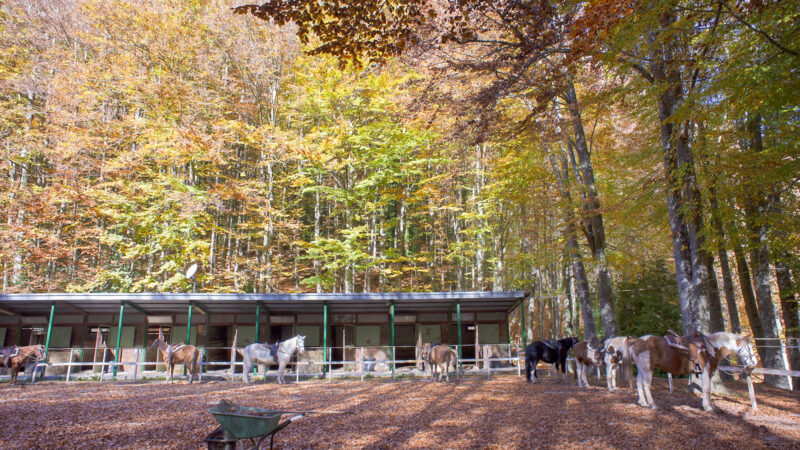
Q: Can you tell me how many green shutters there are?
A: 9